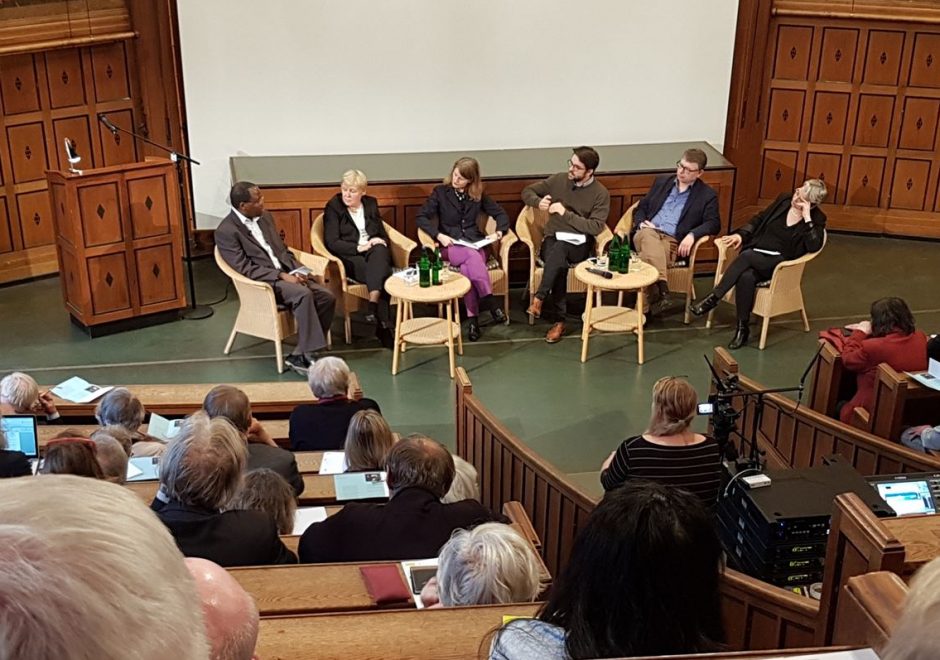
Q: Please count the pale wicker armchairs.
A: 6